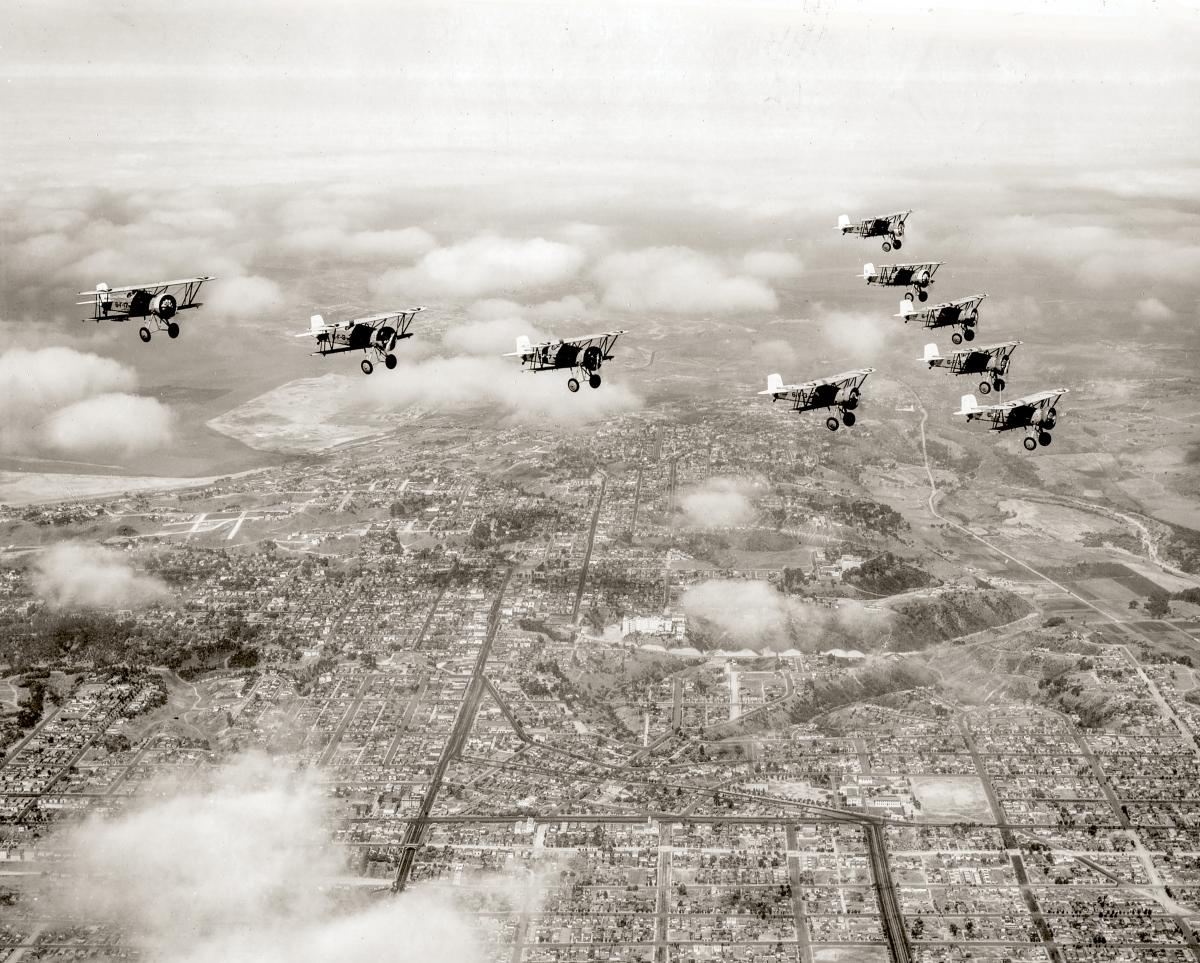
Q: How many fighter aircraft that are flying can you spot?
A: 9